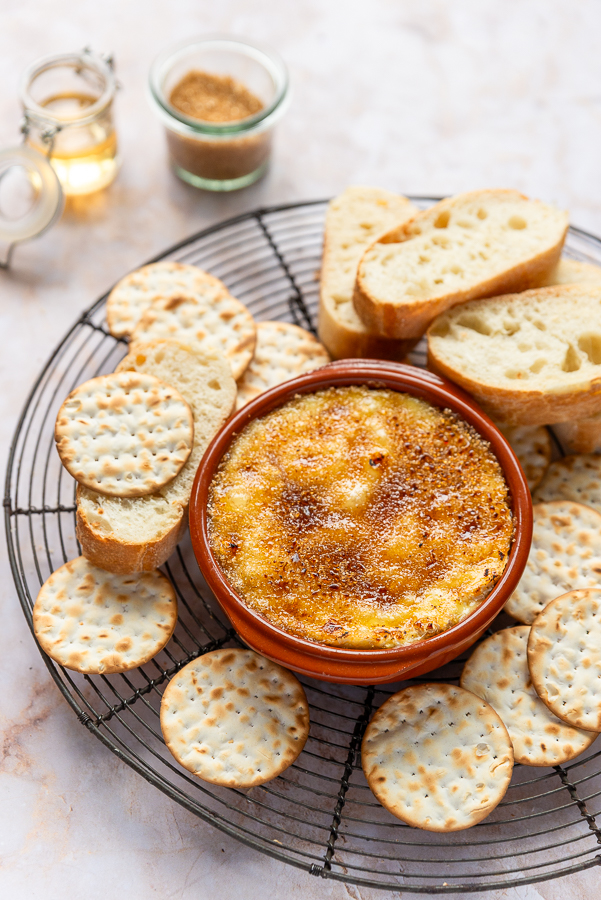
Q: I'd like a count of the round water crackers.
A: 12